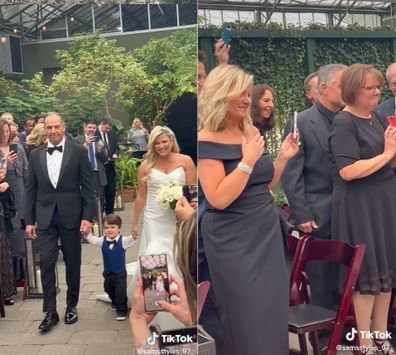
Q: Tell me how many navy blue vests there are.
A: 1